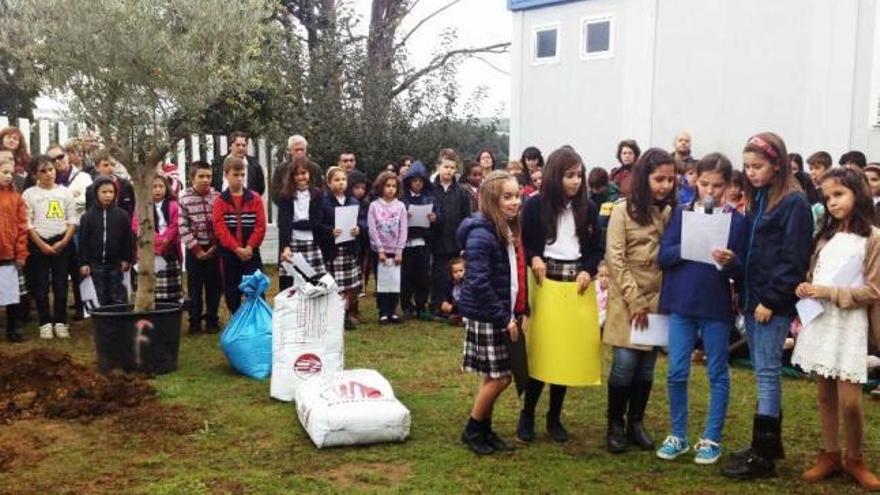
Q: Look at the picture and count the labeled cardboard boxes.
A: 0